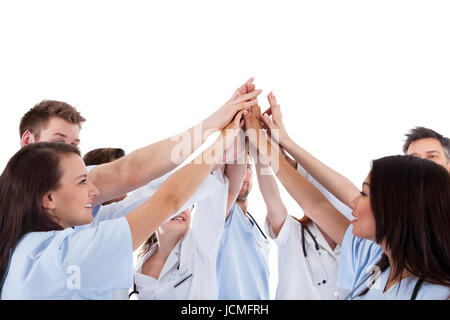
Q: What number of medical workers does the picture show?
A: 8